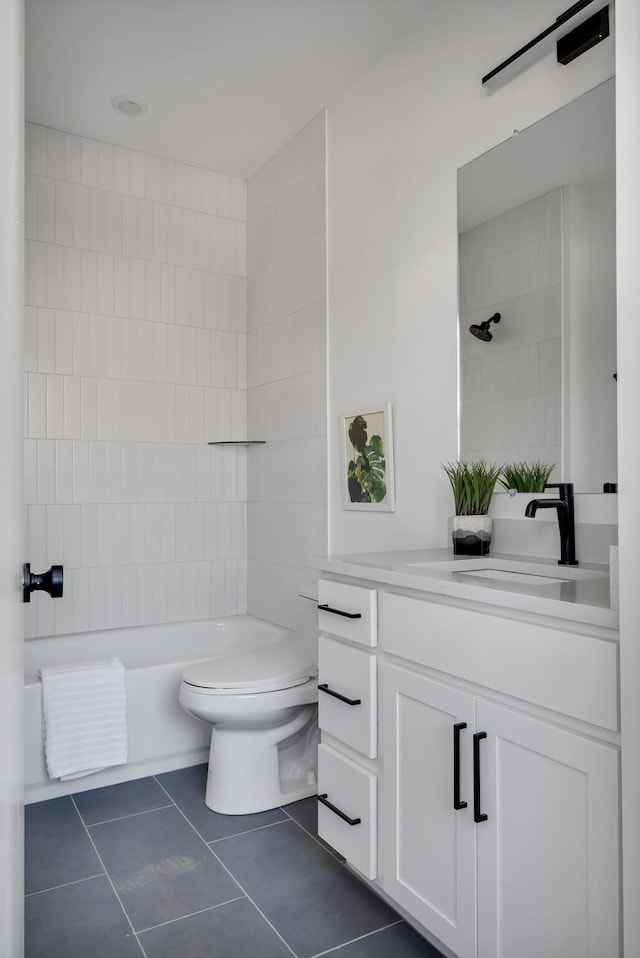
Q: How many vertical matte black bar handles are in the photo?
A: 2